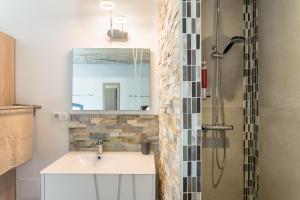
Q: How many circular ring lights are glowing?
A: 2